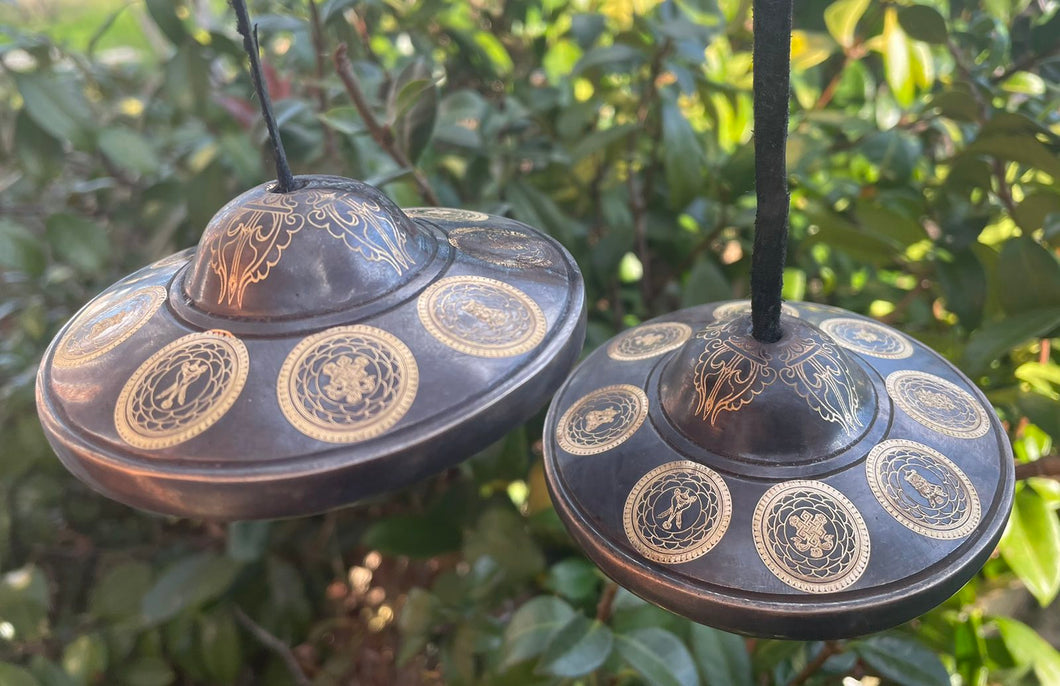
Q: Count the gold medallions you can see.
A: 15